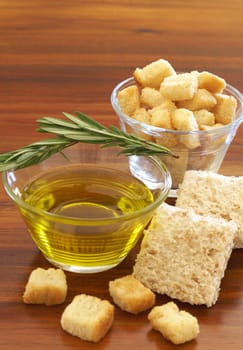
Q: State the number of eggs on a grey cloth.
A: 0